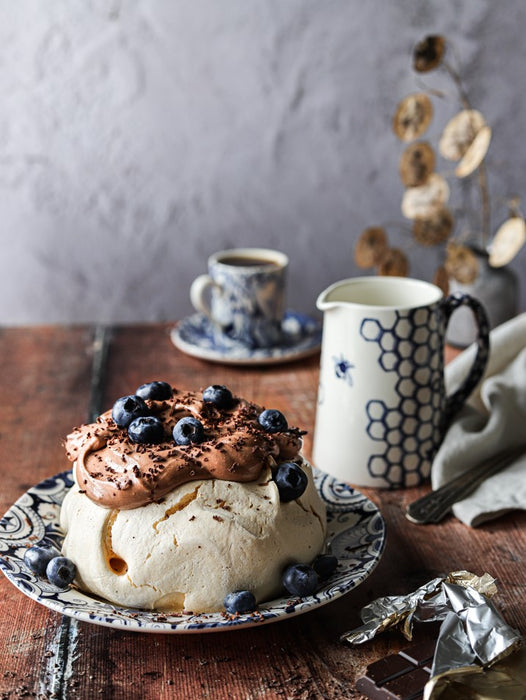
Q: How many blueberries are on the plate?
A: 12